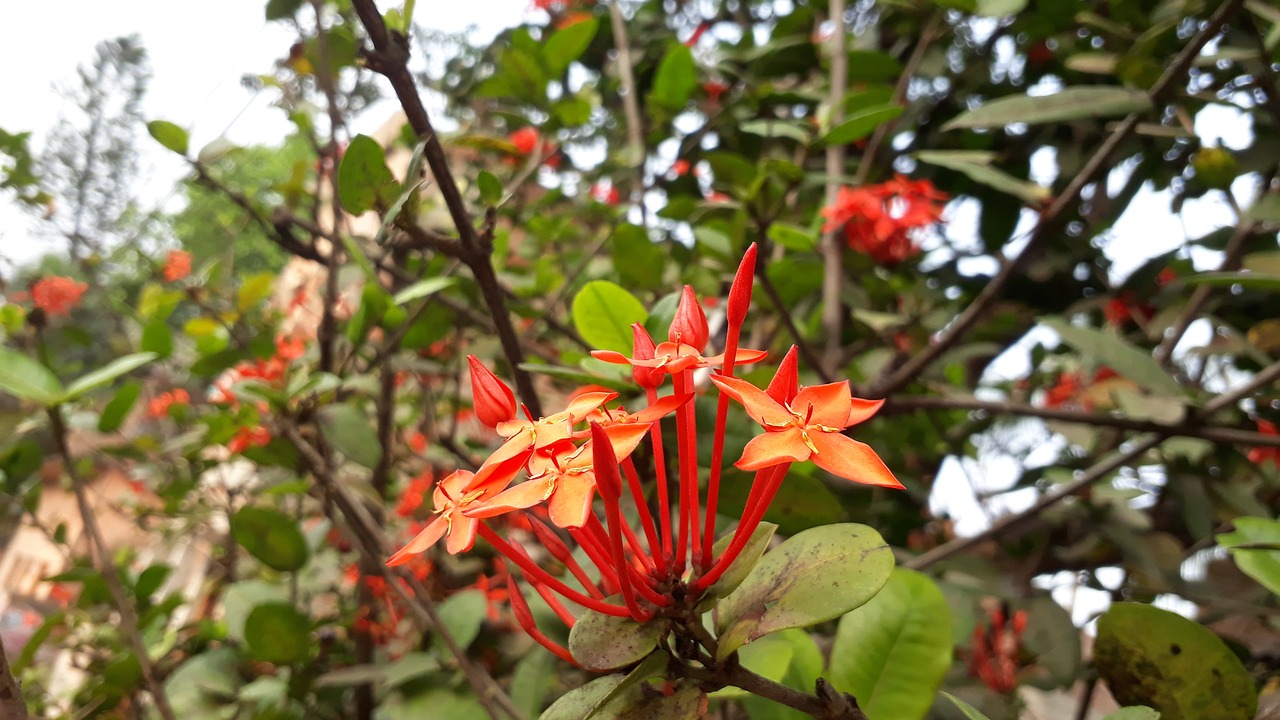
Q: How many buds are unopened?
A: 9